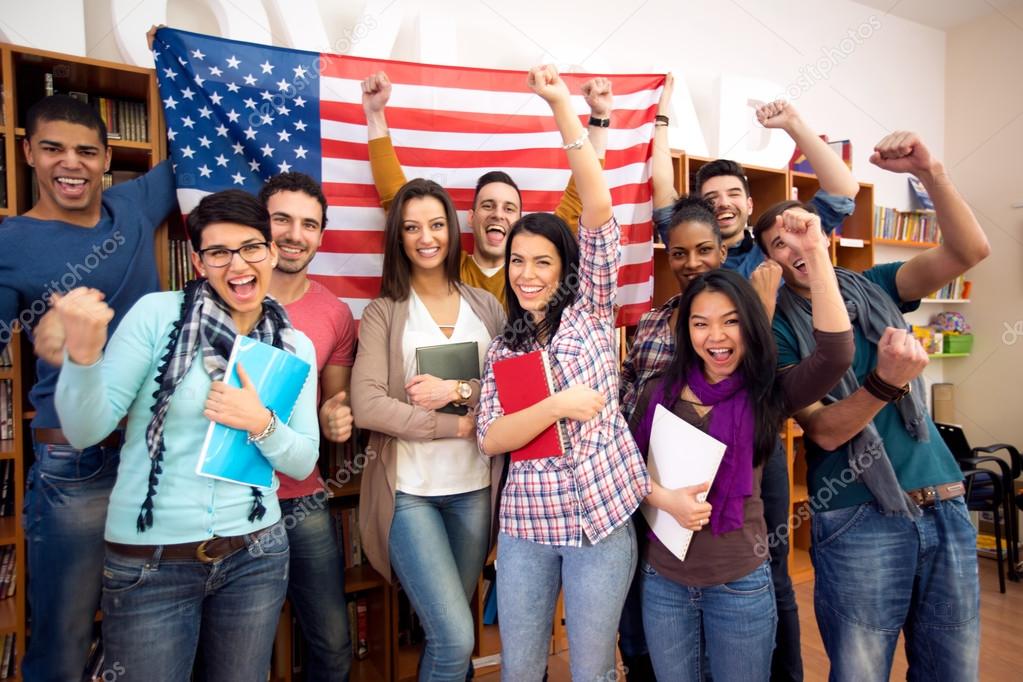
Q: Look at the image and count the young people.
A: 10